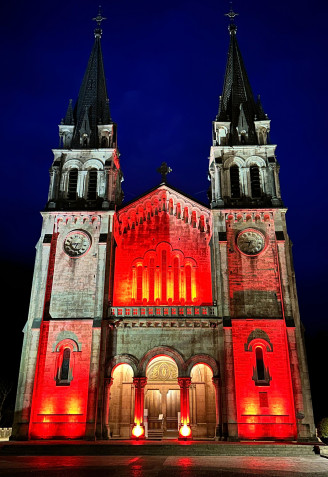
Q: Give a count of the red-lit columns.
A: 2